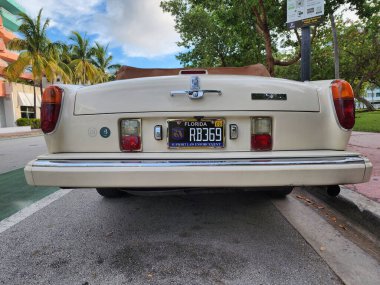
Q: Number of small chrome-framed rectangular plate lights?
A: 2